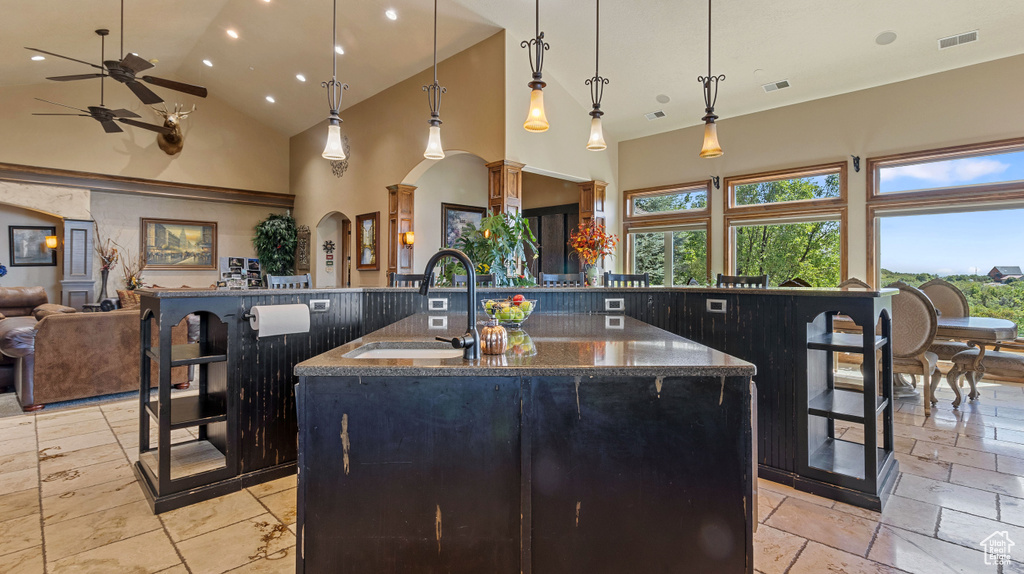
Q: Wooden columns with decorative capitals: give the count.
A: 3